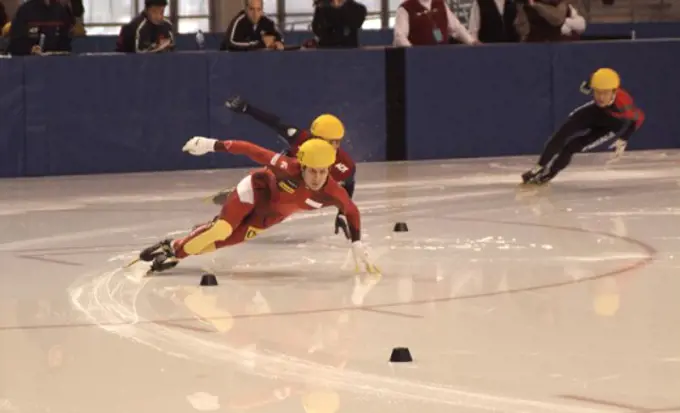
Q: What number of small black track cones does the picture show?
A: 3